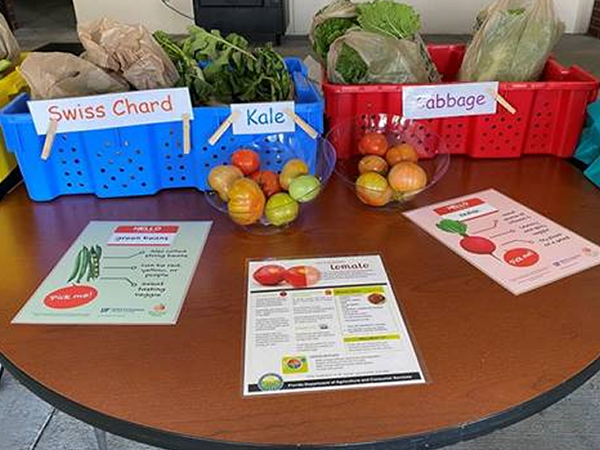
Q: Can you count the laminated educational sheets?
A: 3